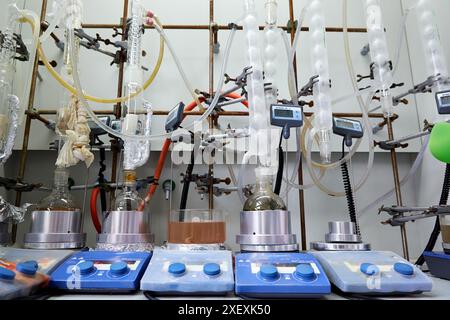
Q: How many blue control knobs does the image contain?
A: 10